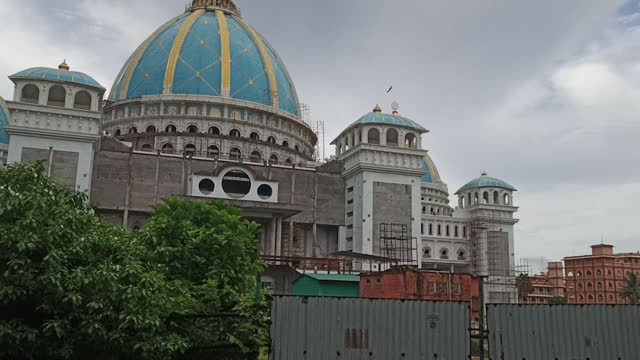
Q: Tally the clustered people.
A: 0